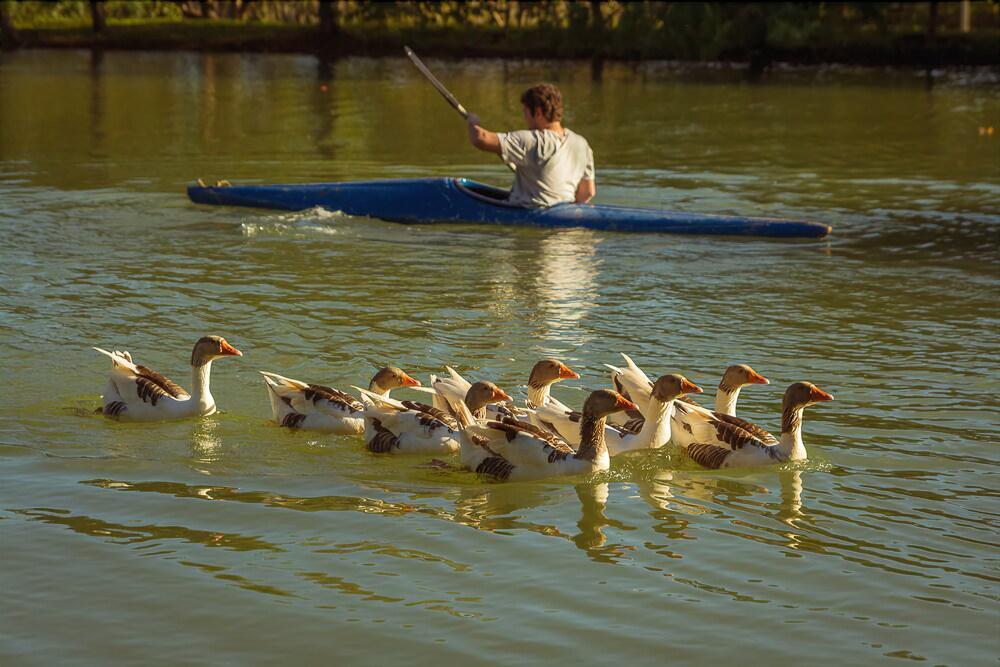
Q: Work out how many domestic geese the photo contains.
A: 8